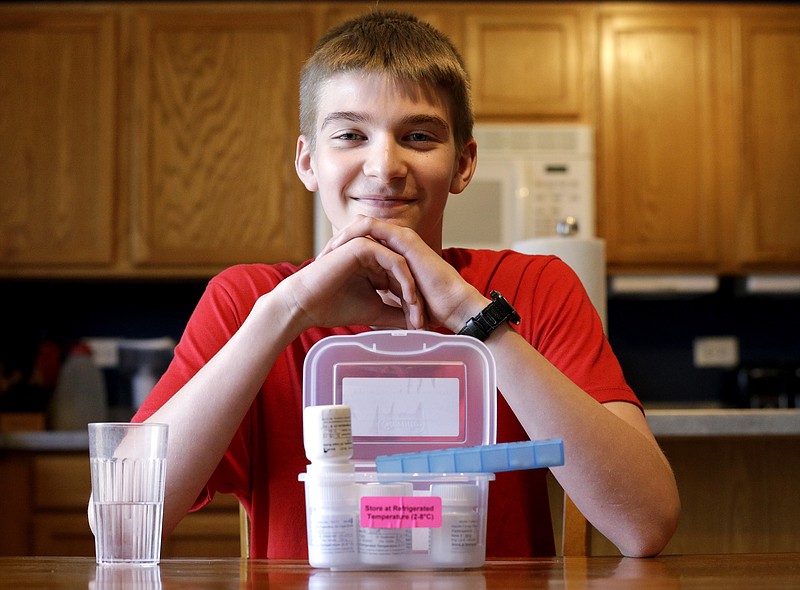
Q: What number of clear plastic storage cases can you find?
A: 1